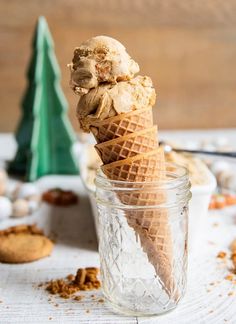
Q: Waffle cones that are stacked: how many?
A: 3